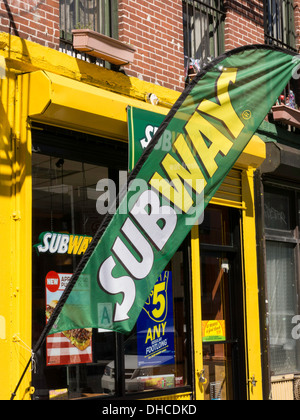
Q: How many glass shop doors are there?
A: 1